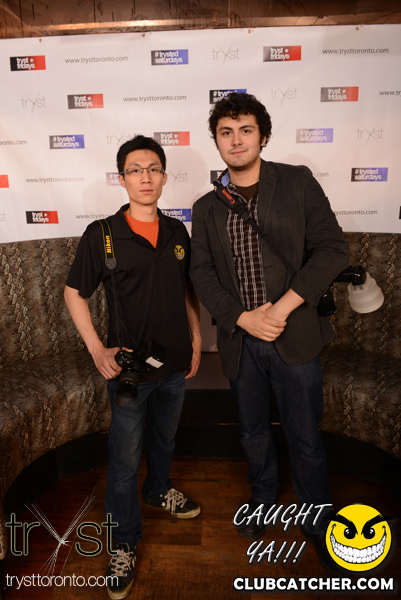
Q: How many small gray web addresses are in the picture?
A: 9